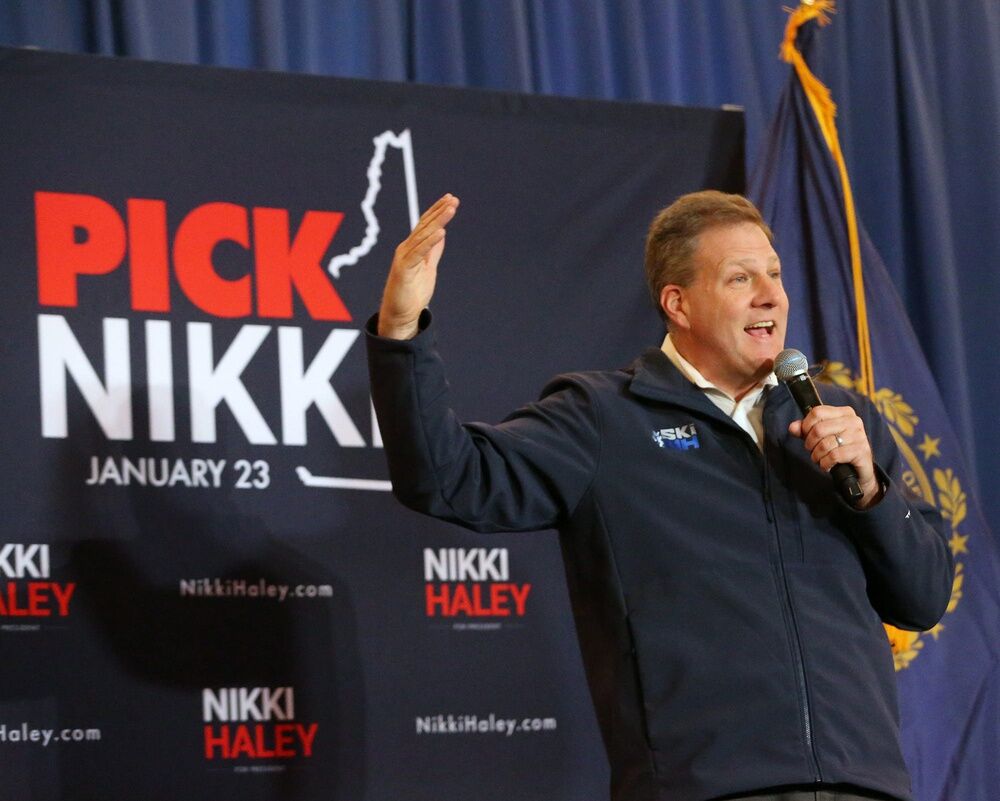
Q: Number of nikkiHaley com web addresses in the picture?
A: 3